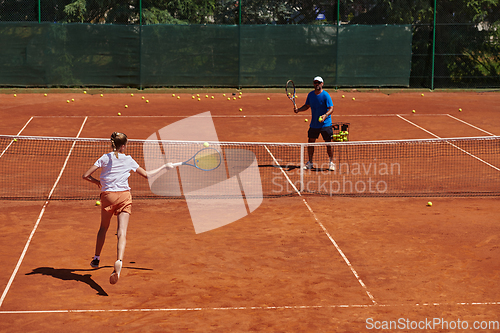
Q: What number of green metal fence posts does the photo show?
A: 5